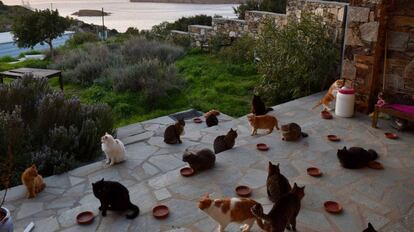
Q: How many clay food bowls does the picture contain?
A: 12